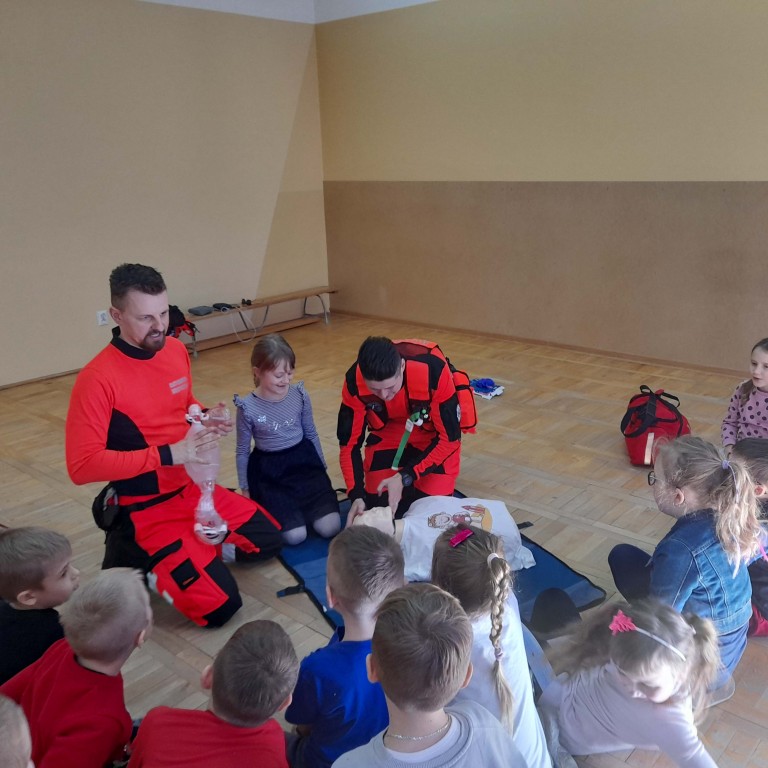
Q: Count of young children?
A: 12